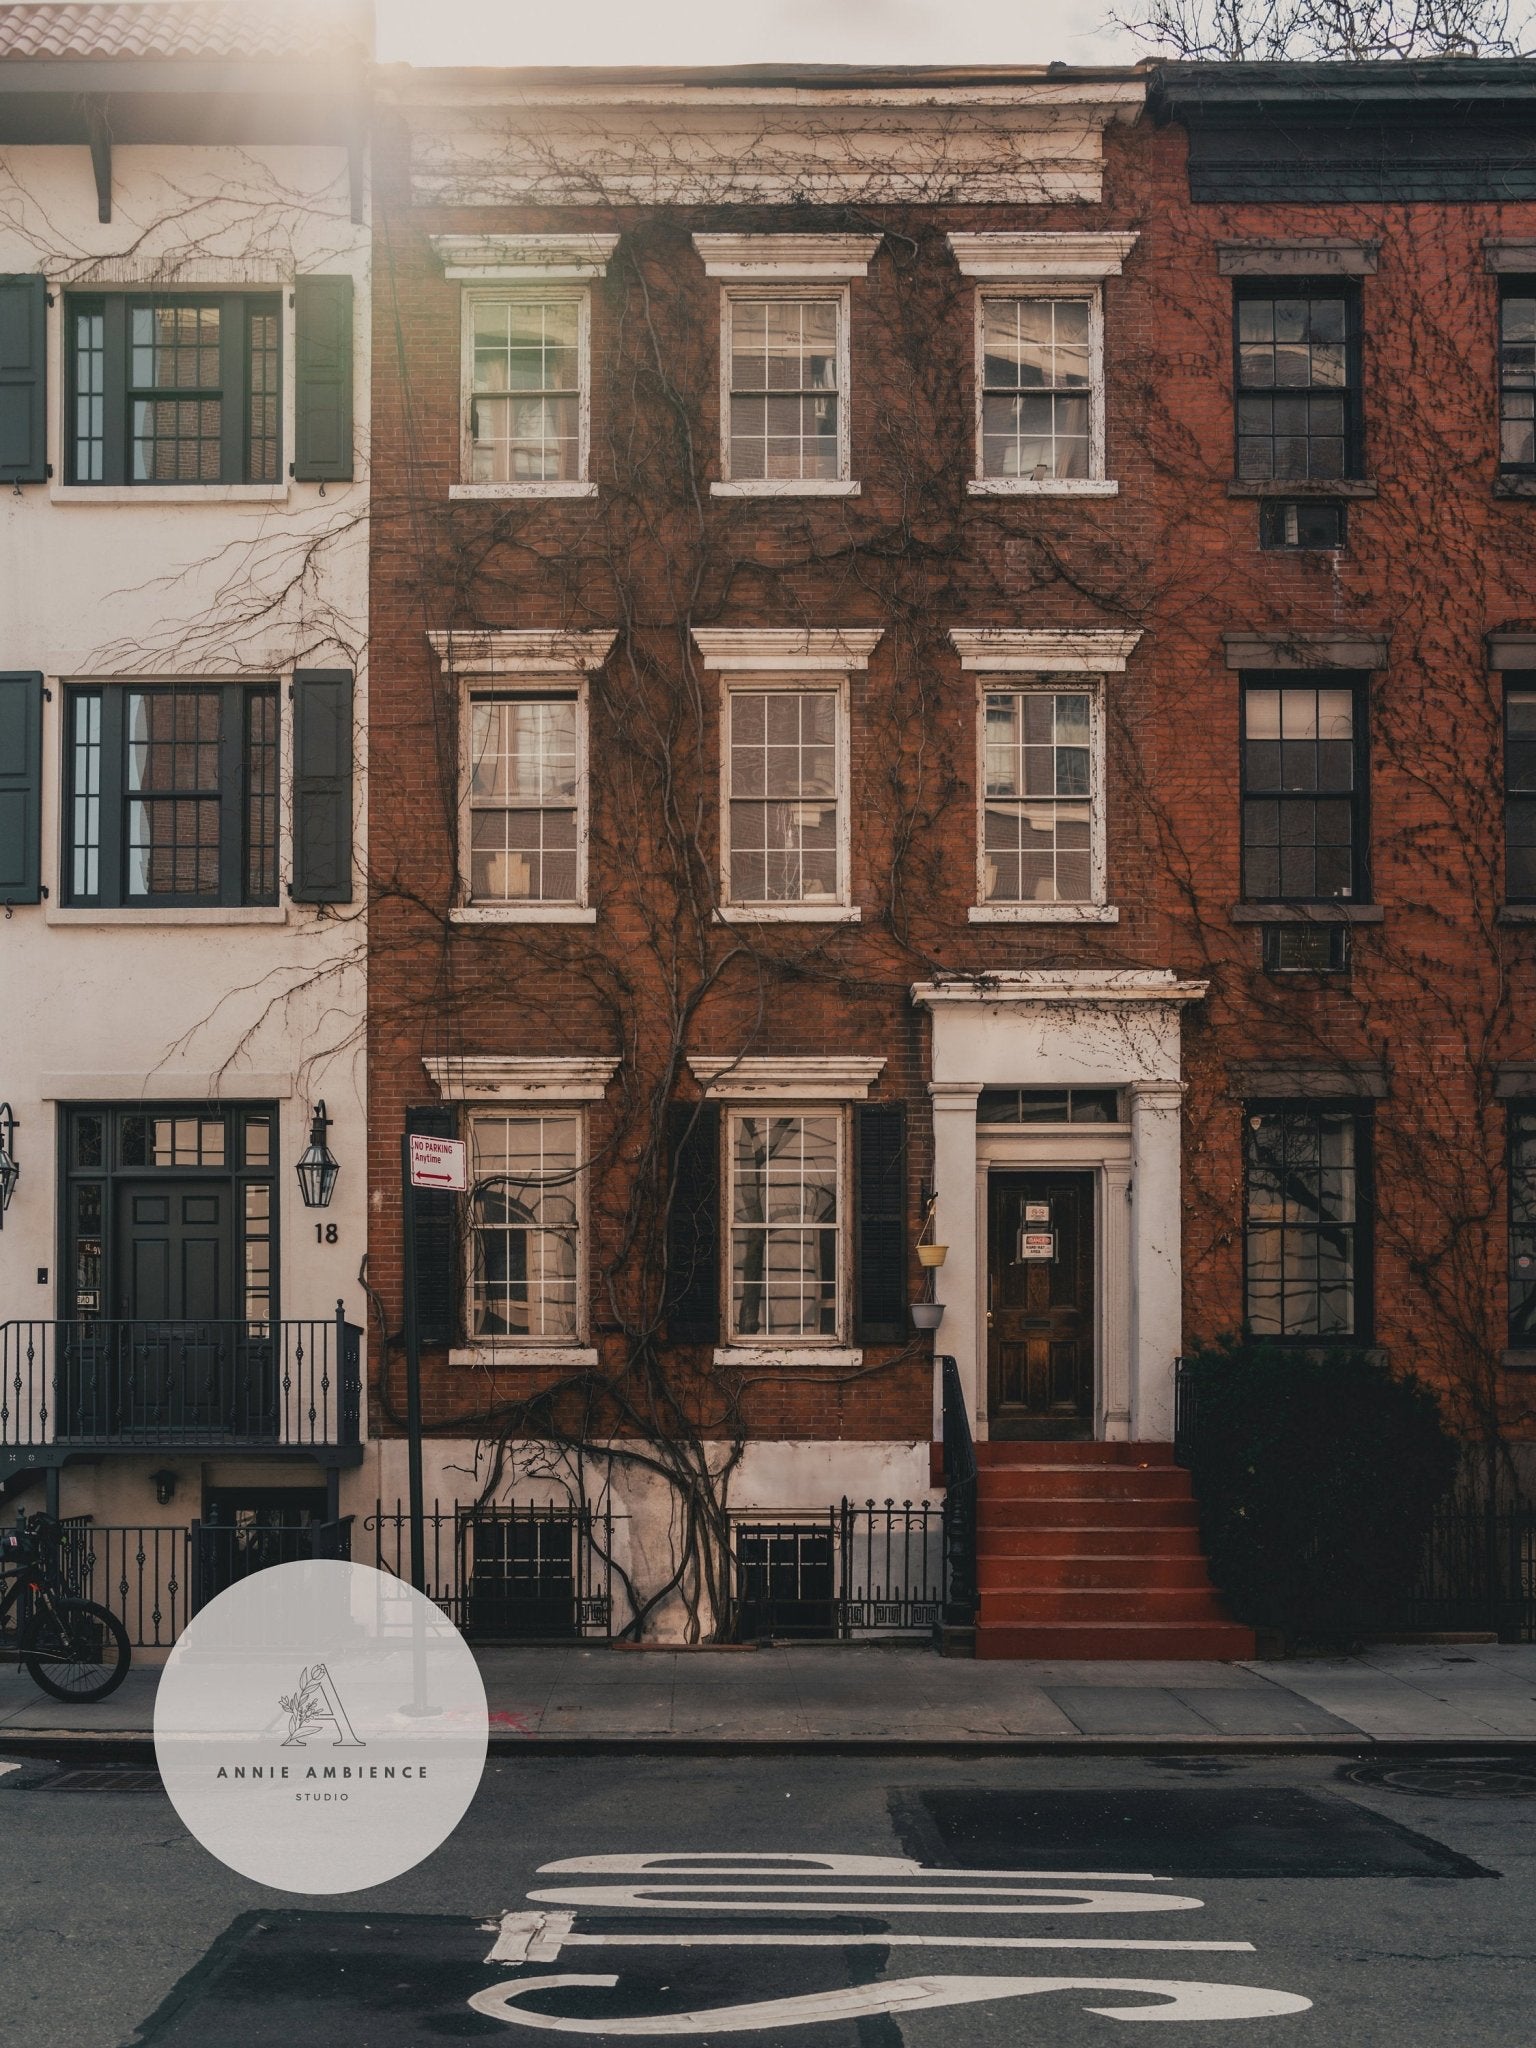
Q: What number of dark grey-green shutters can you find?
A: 4